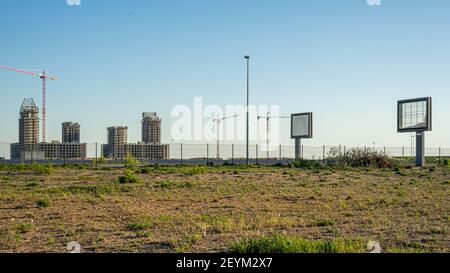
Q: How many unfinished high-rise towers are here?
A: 4